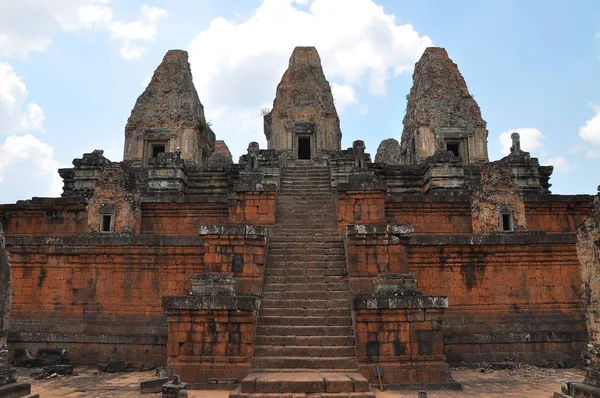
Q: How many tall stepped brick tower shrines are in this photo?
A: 3